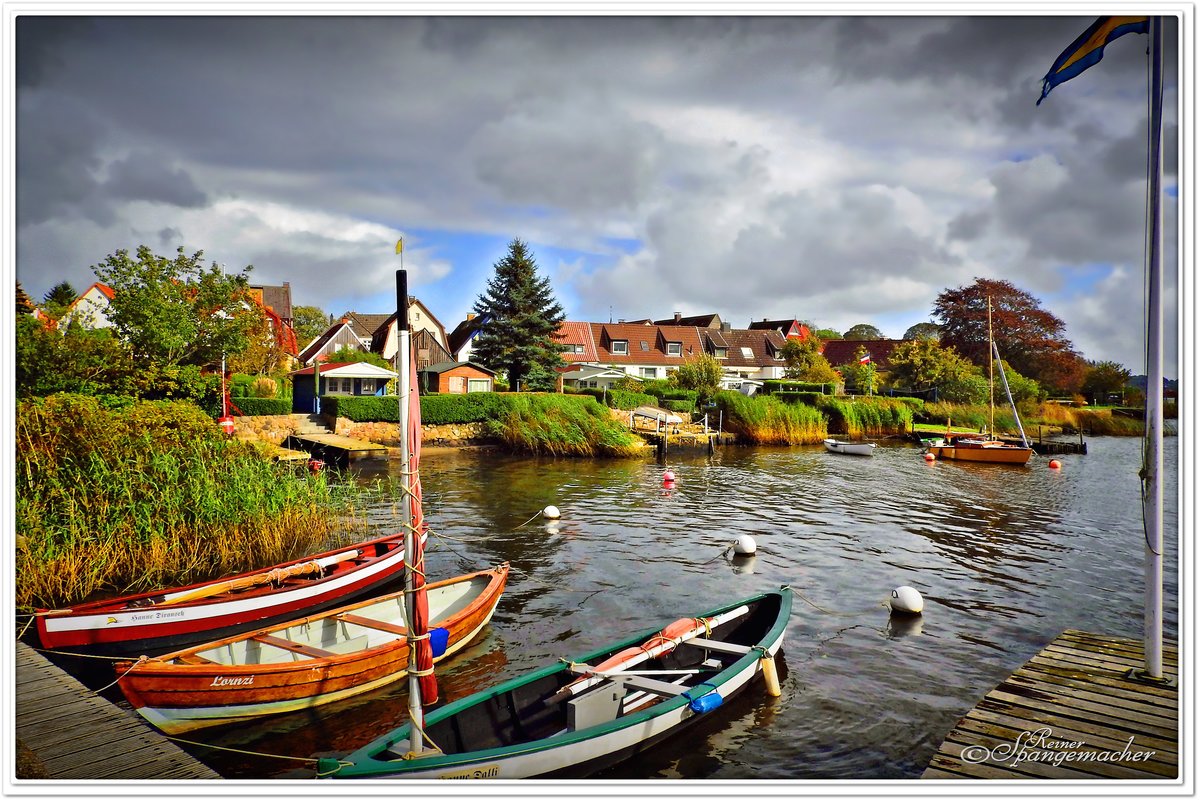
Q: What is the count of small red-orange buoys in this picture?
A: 3